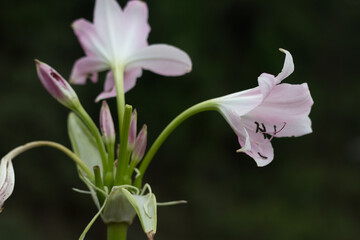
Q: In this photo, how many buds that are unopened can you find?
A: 4